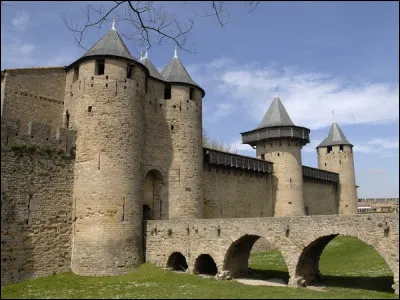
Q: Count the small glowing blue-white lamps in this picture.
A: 0